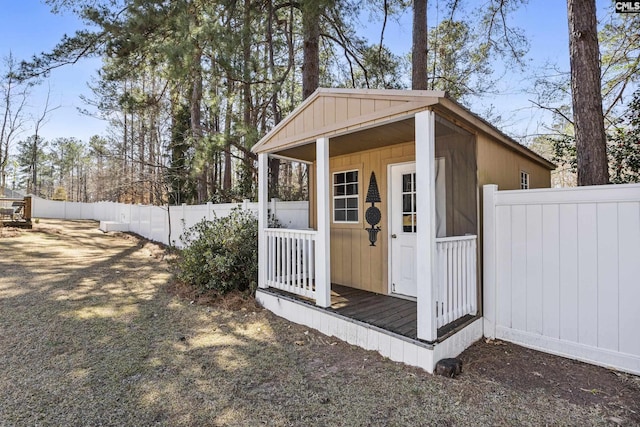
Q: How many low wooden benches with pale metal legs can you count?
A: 0